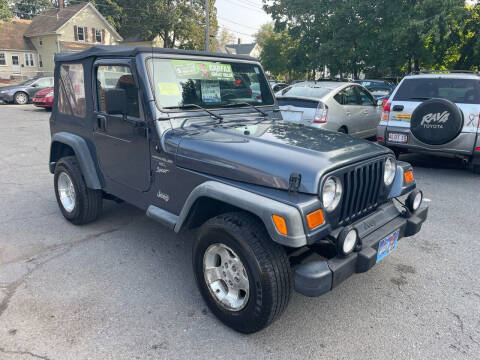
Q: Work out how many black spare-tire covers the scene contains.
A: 1